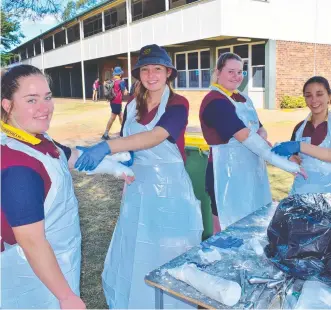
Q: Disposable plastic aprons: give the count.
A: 4